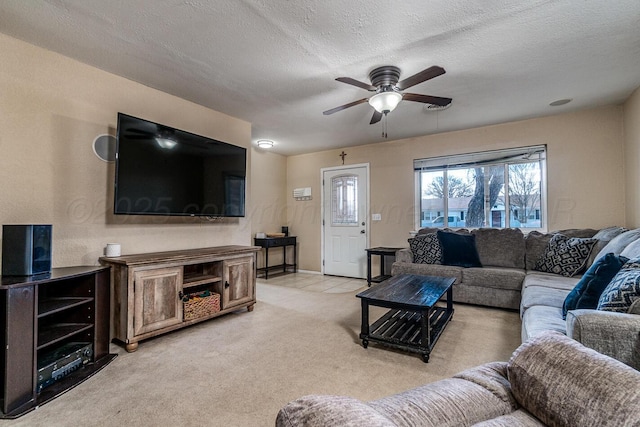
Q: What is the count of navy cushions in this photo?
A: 2